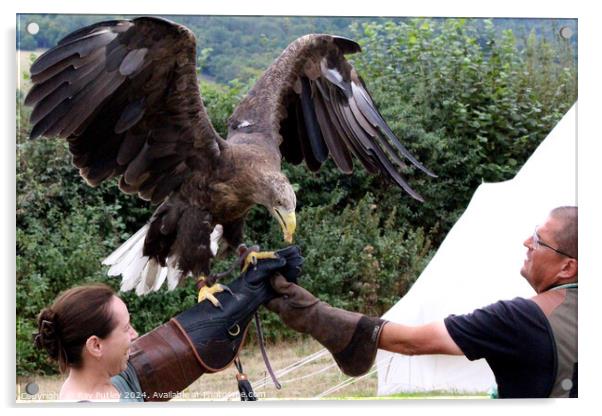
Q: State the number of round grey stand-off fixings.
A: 4